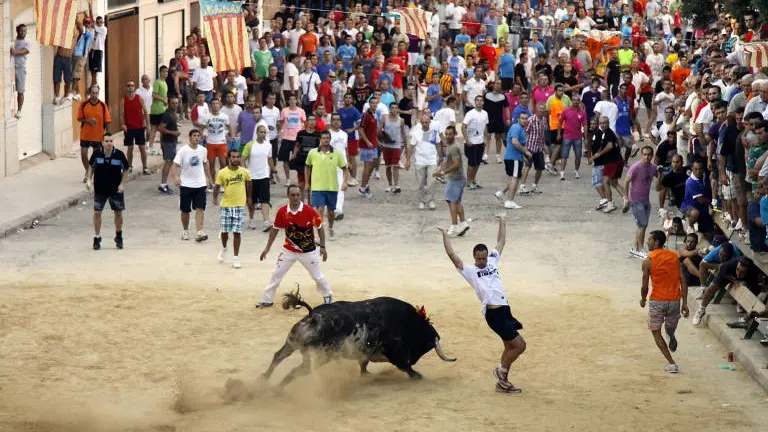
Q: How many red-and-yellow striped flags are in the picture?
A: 4